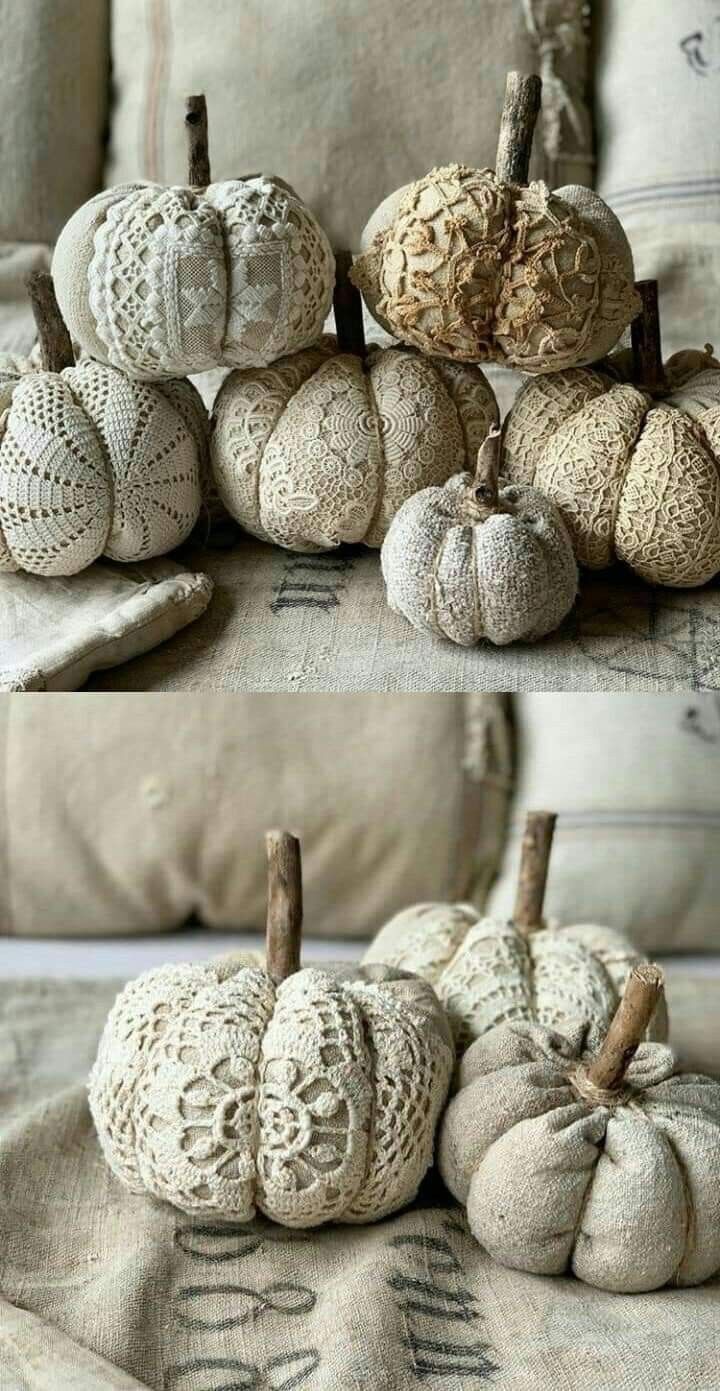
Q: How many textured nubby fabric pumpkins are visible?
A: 2